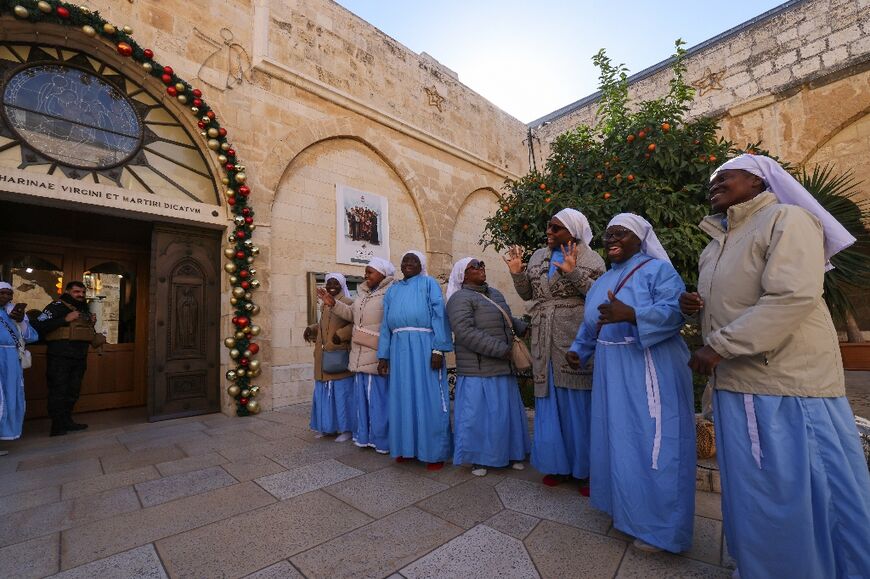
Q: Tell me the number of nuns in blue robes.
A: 8